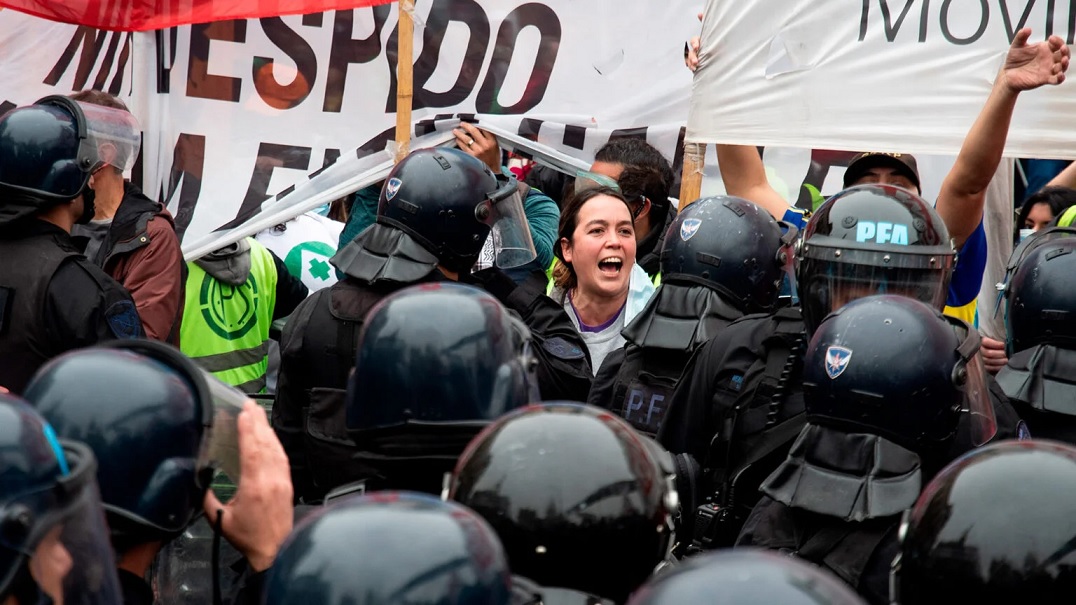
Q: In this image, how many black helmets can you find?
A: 13